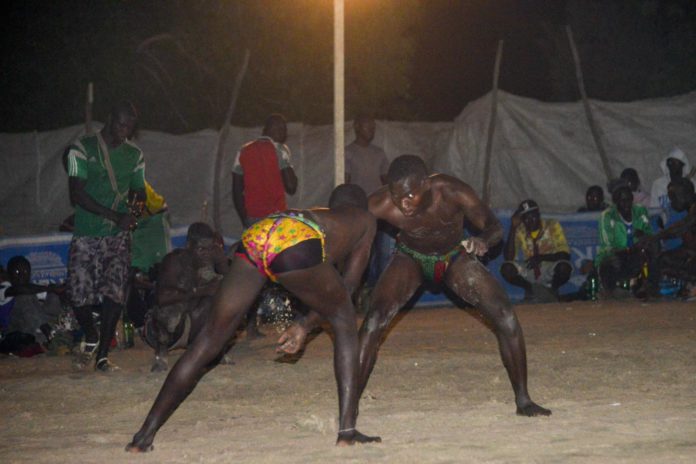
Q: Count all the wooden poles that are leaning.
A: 3